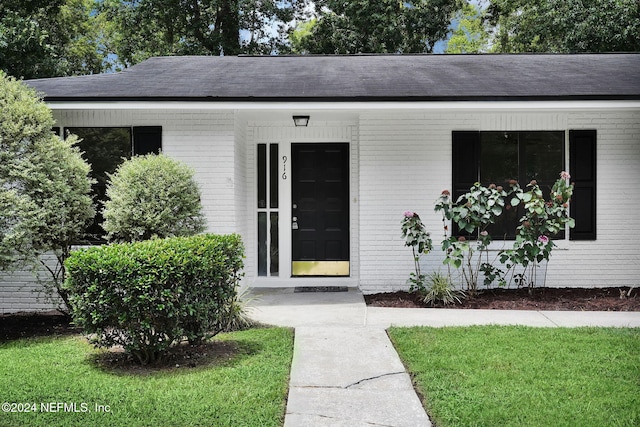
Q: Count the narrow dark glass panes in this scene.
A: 4